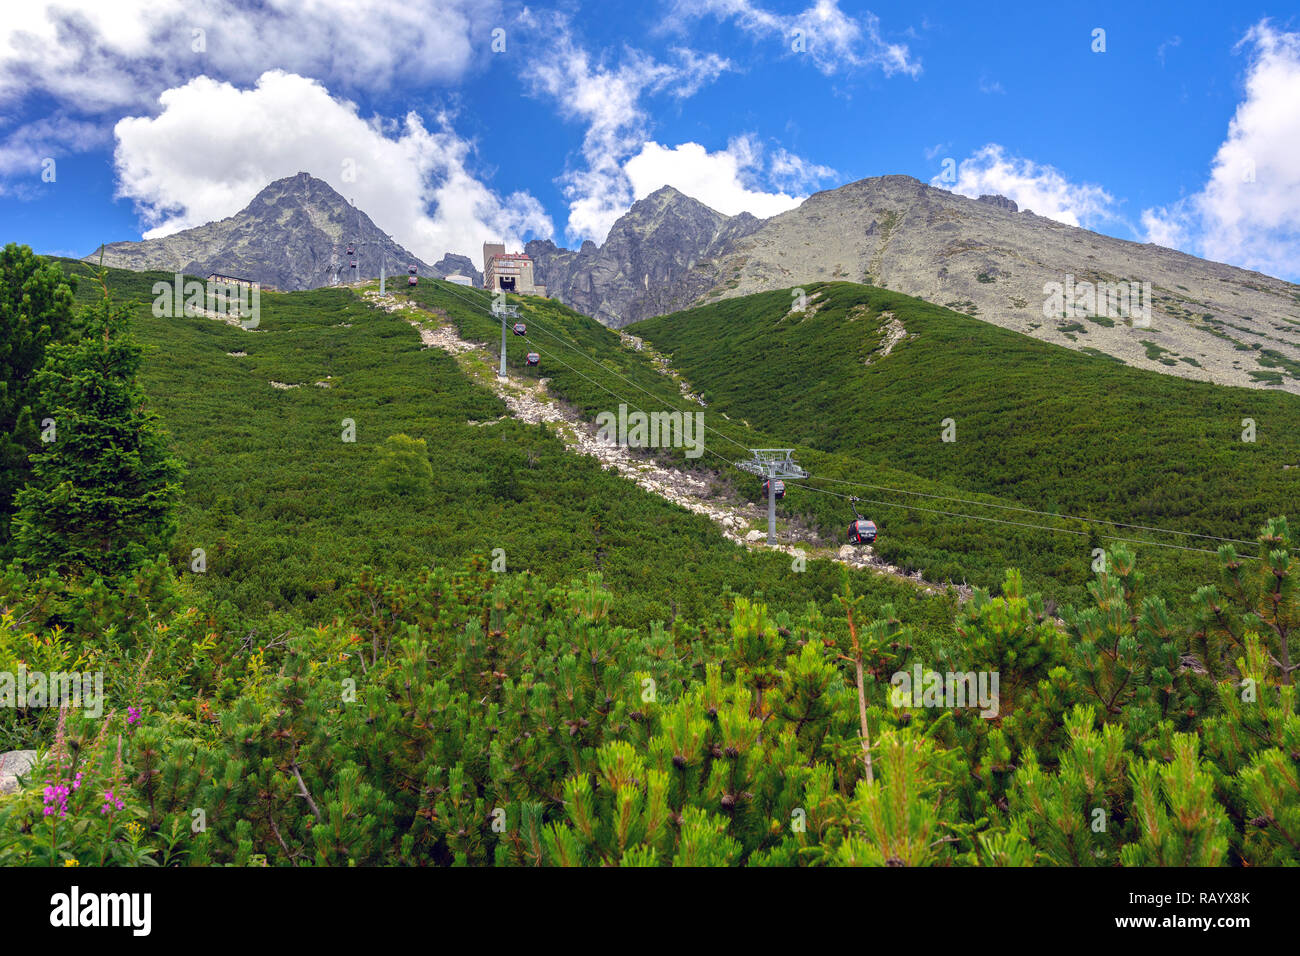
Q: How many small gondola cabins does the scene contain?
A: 8